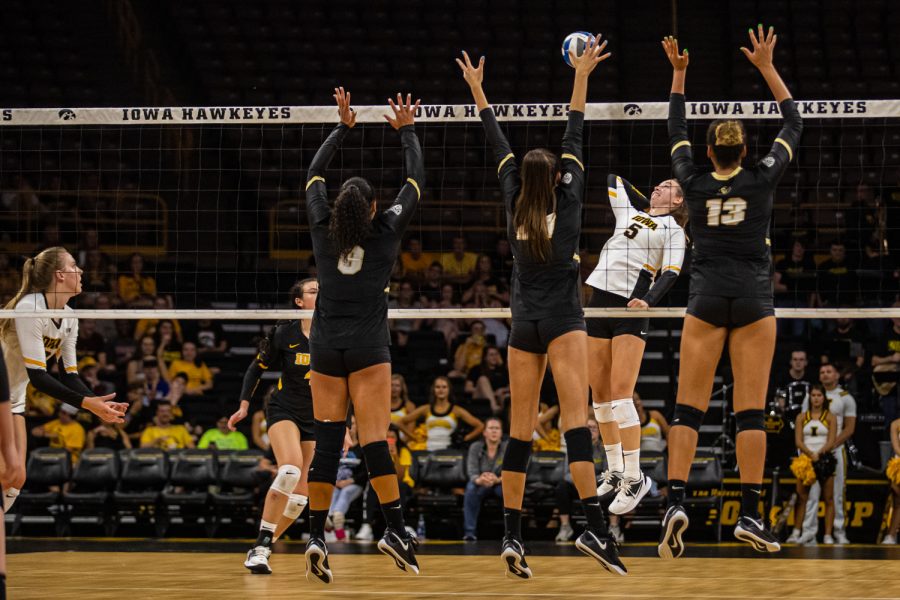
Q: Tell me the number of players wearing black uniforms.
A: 4